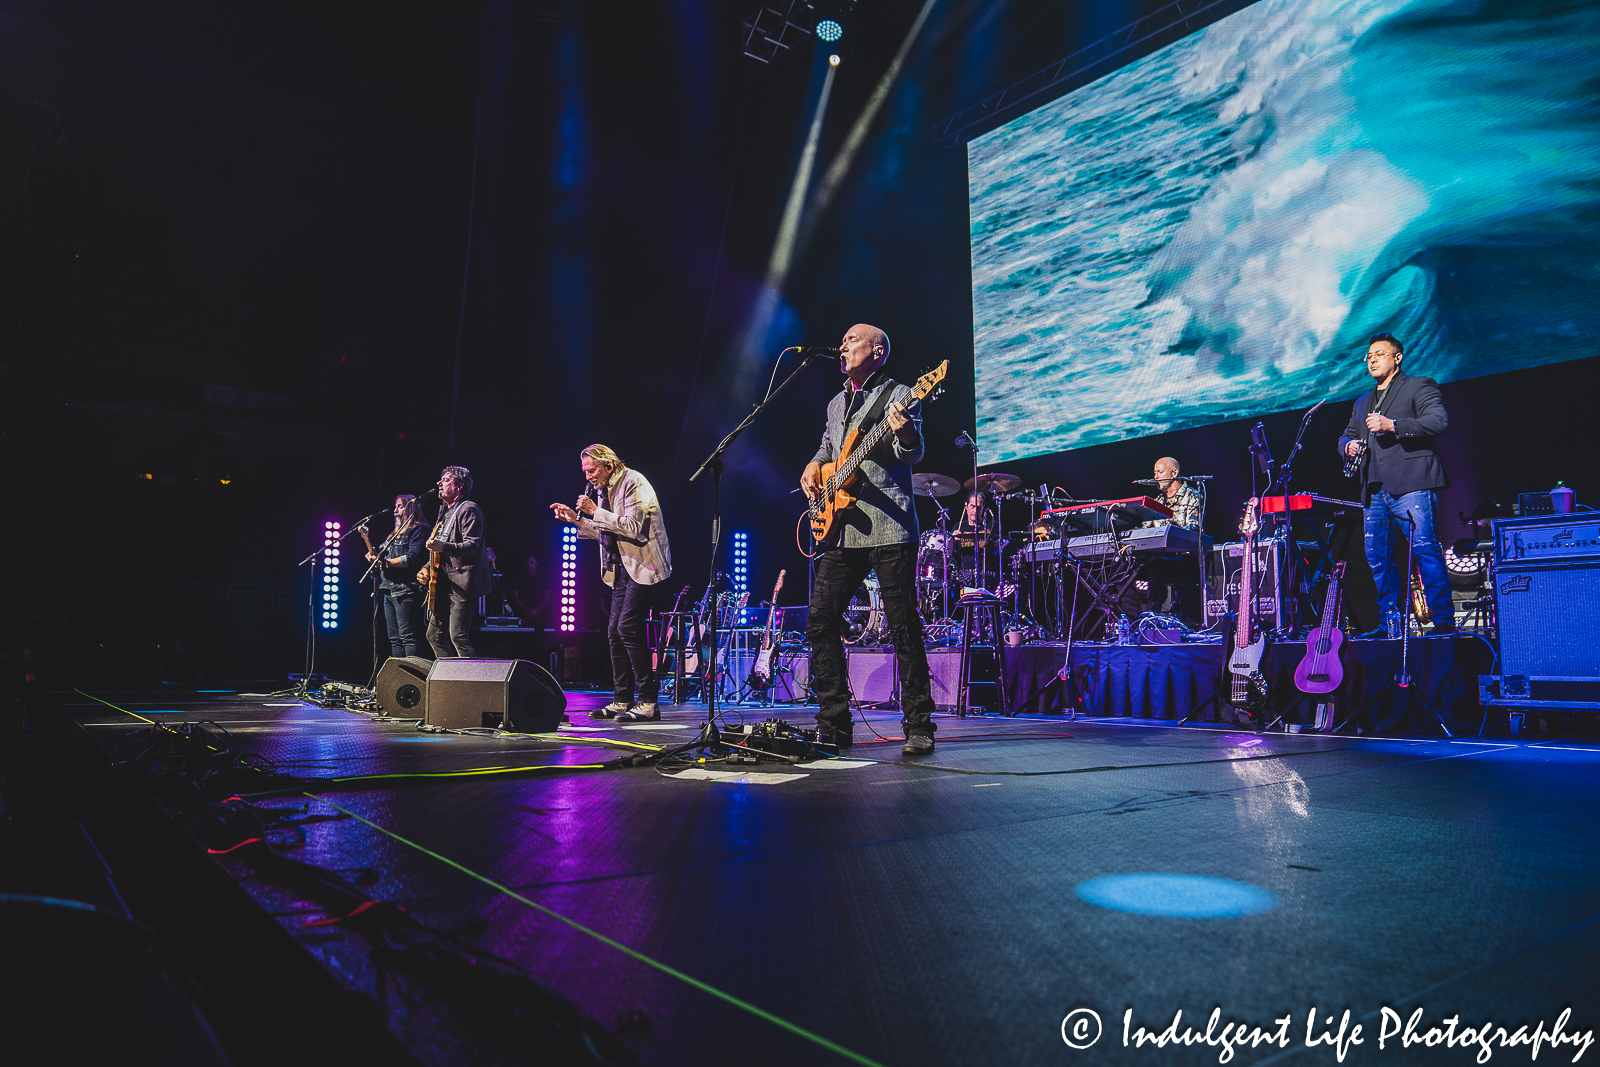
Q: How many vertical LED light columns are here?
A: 3